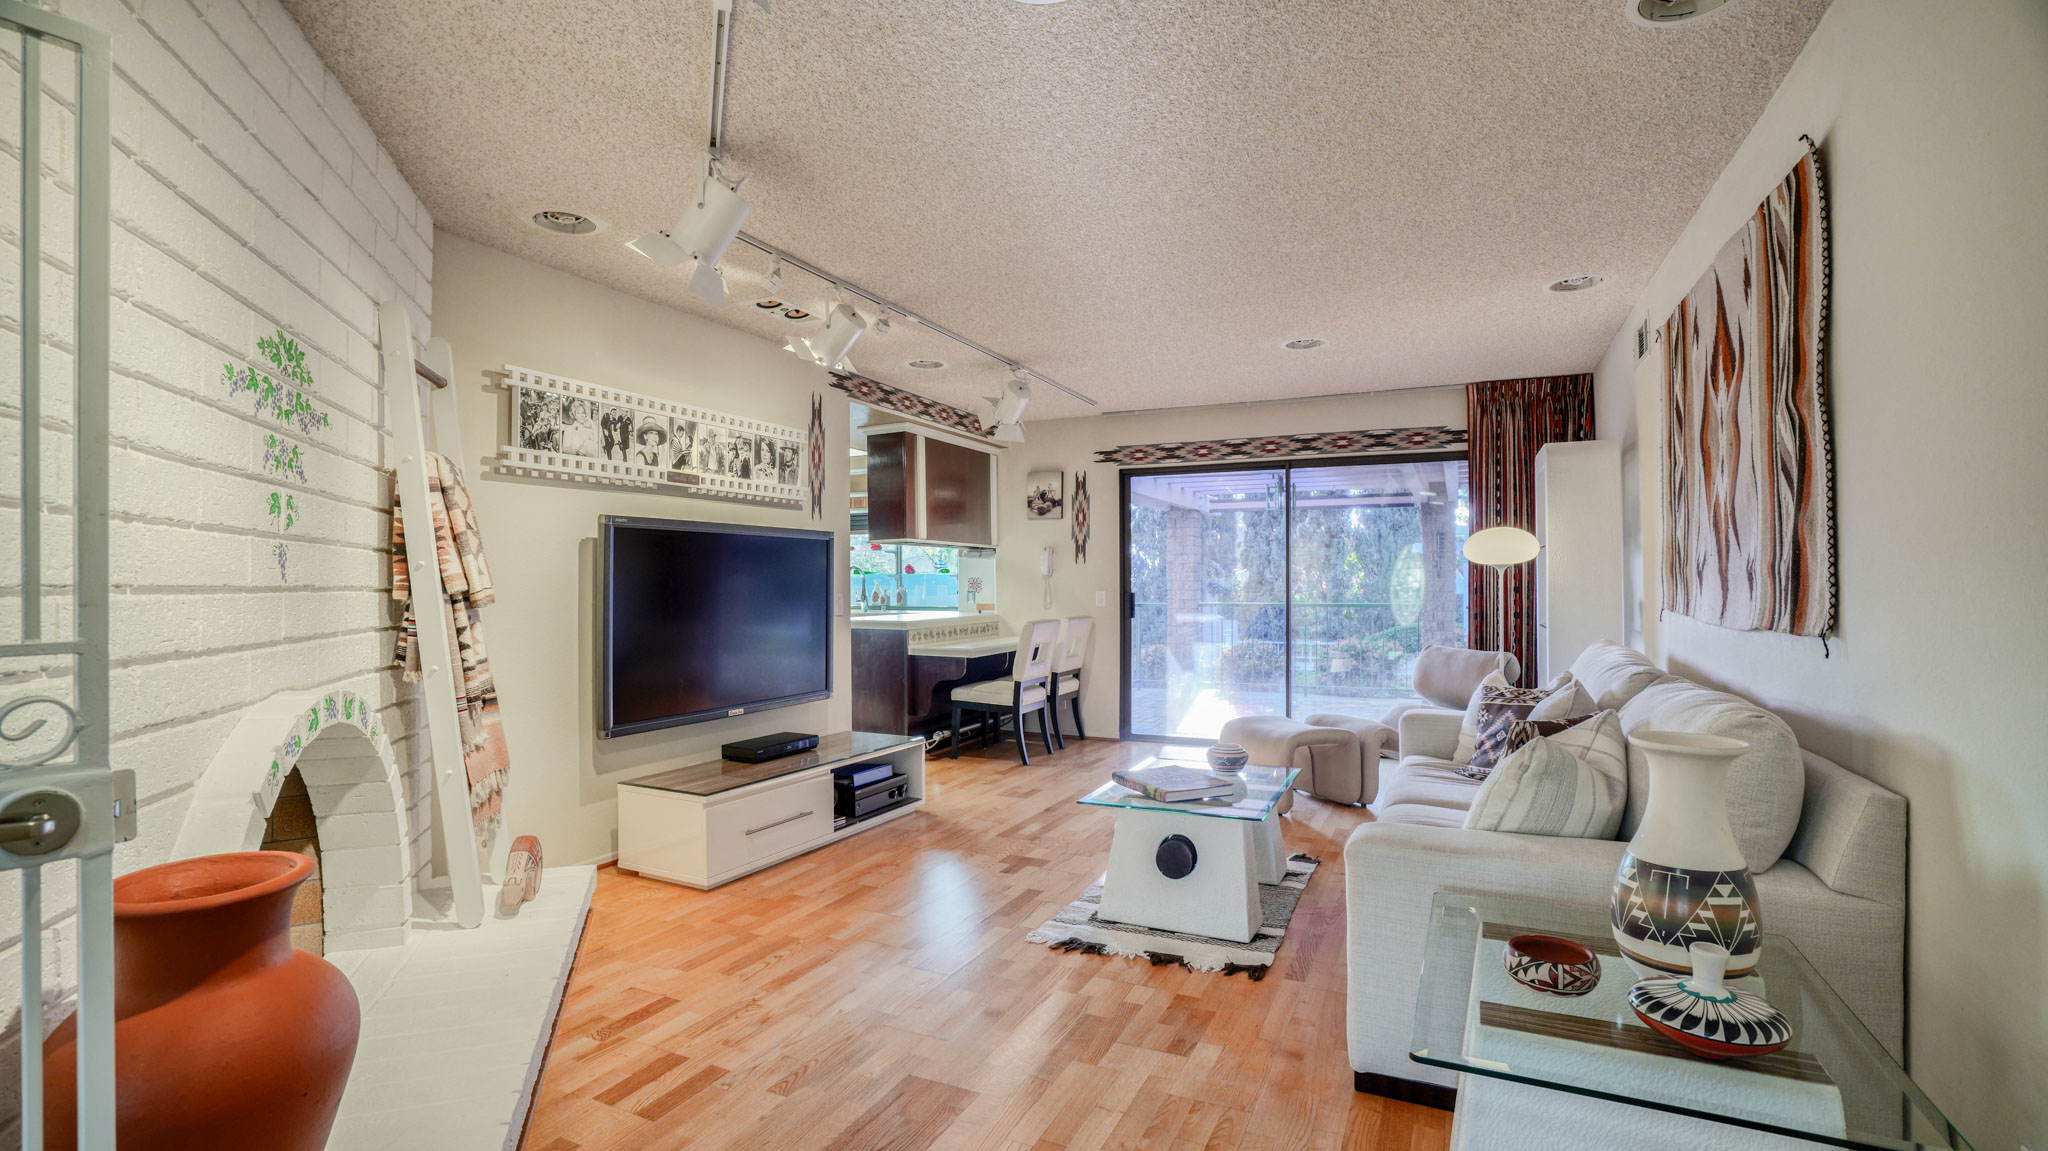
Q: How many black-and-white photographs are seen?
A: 9